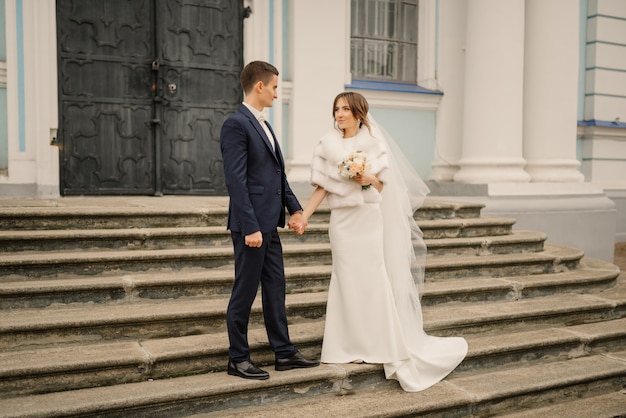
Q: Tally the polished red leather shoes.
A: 0